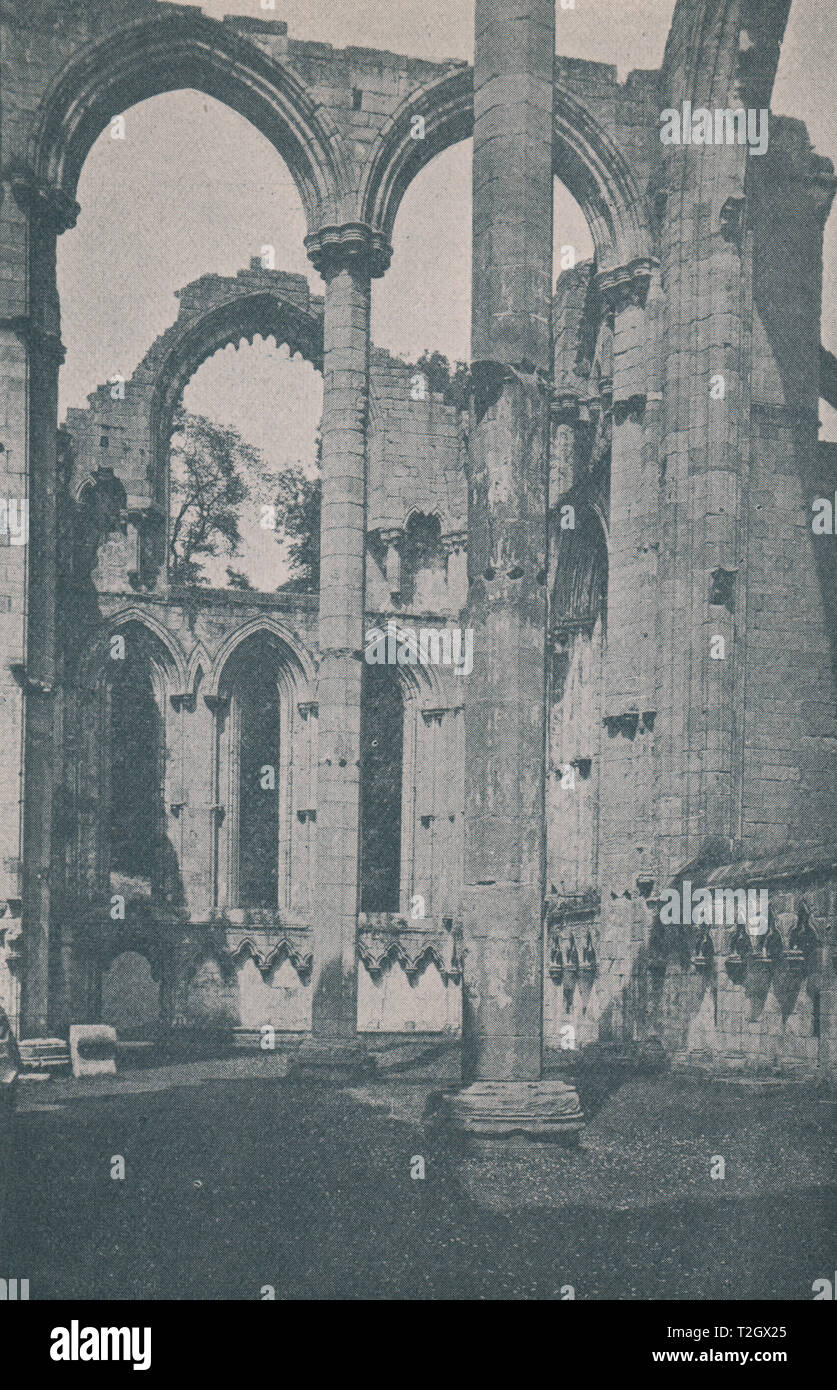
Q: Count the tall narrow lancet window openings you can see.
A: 3